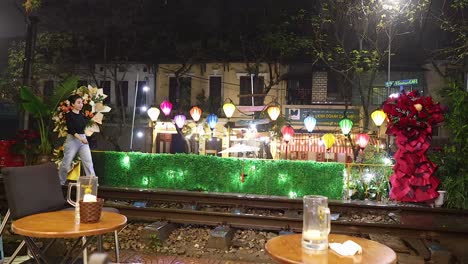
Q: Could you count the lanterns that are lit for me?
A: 13